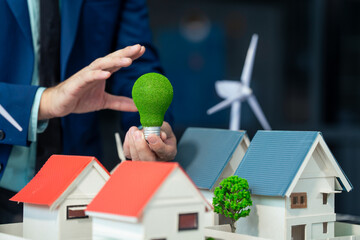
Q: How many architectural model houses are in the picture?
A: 4